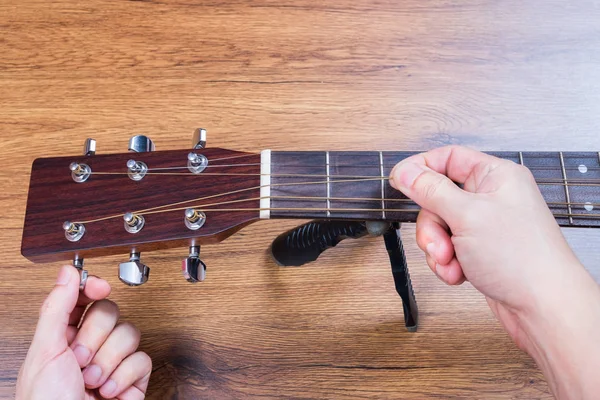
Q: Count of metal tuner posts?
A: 6